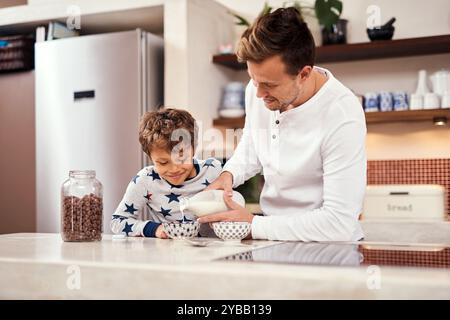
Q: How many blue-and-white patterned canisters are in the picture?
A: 3